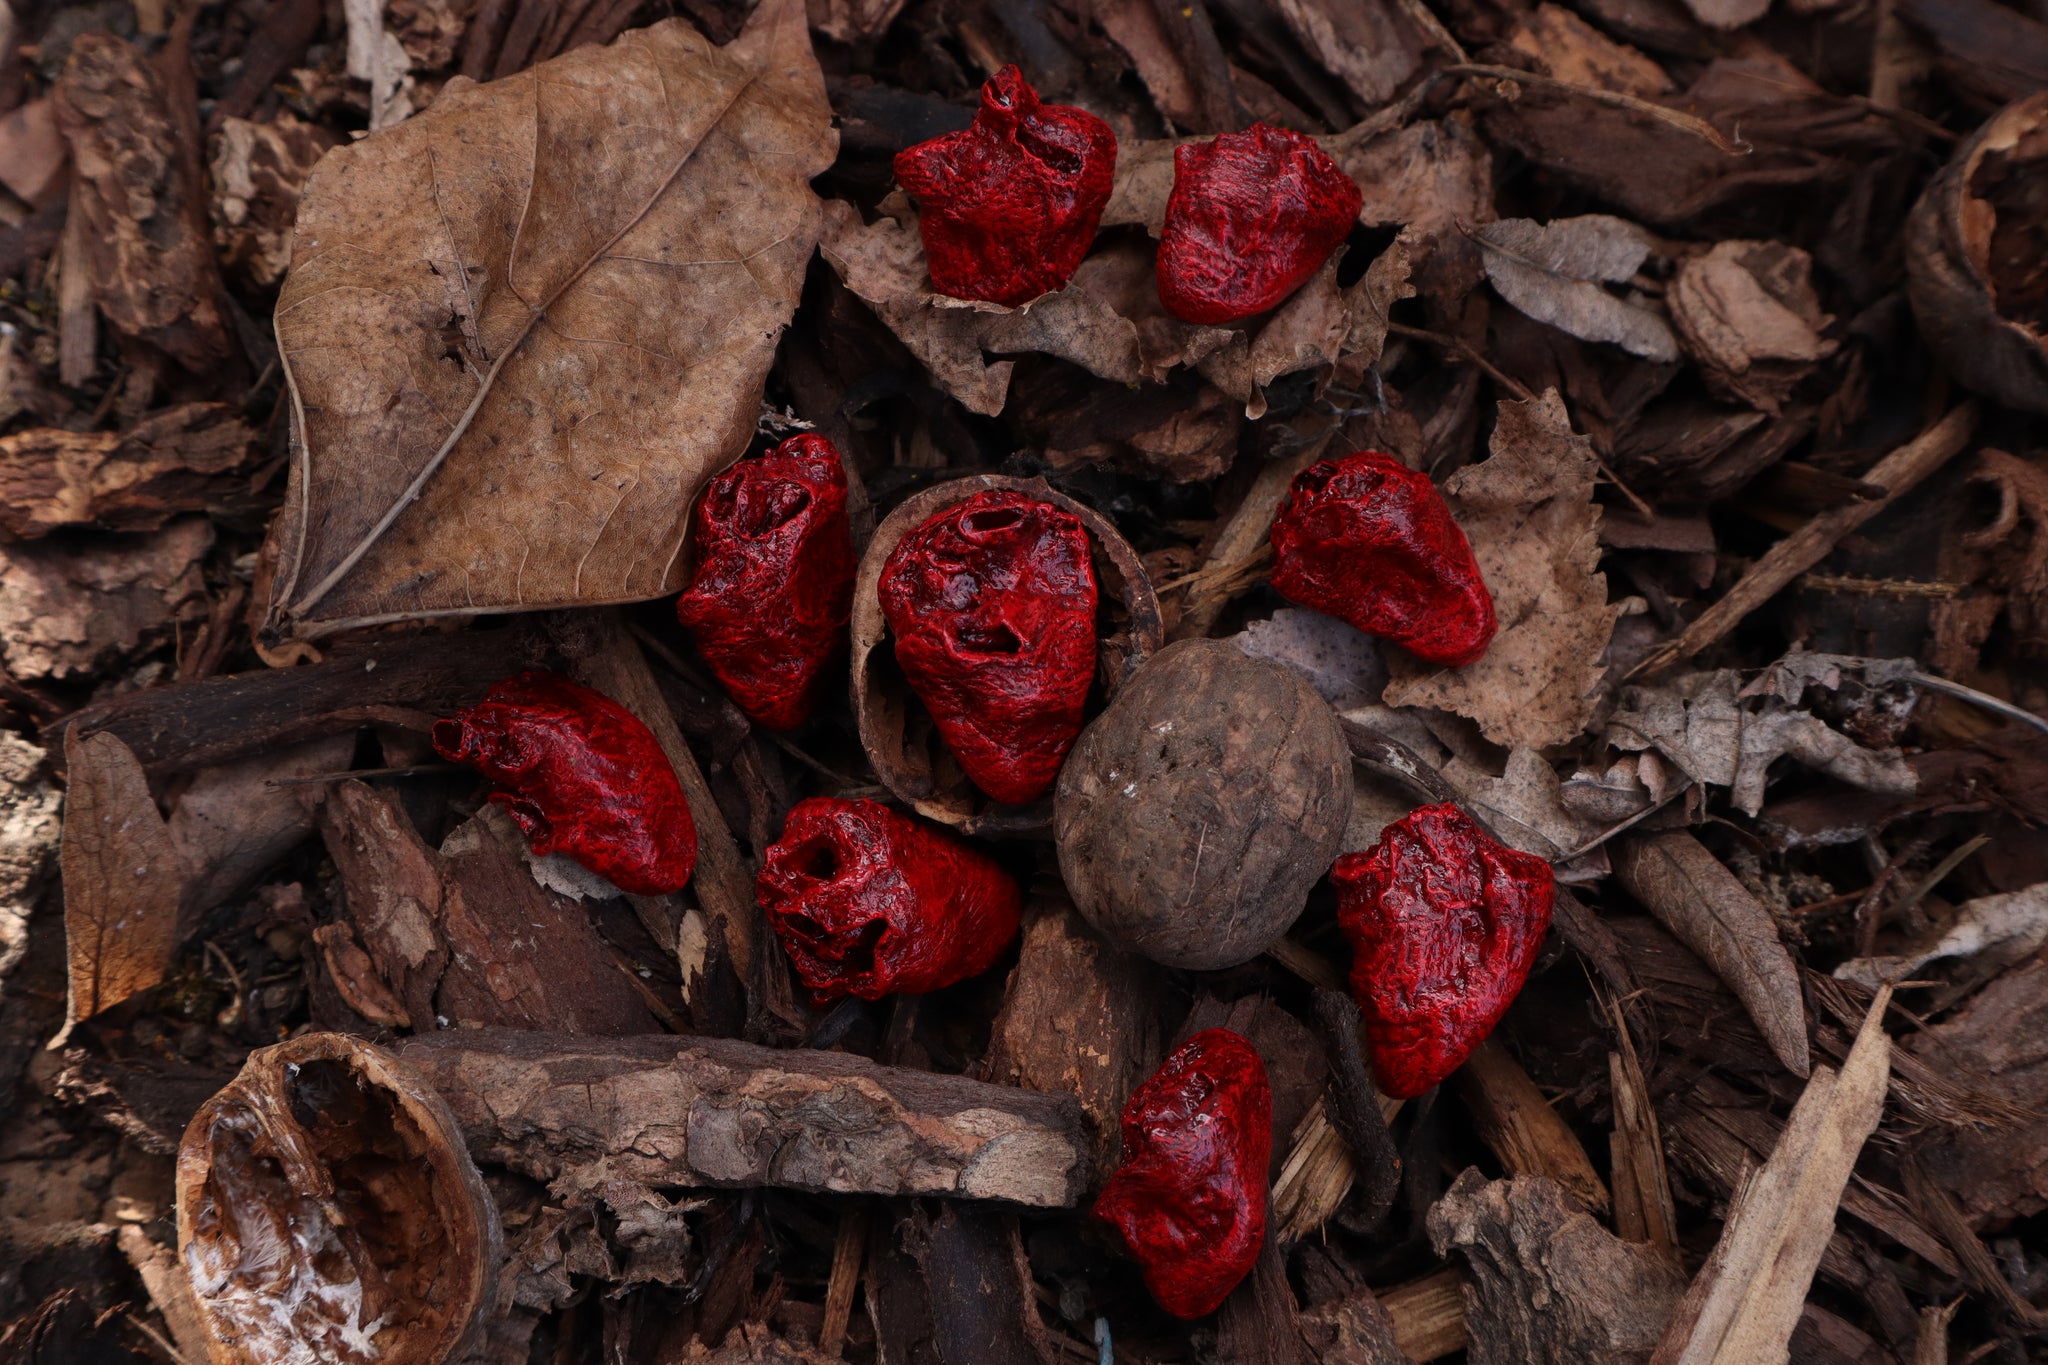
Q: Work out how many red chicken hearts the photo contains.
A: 9